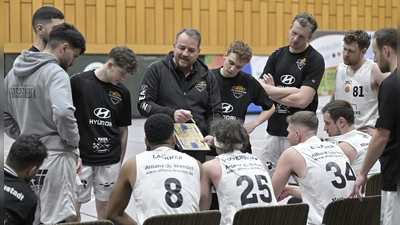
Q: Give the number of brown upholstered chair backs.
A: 5